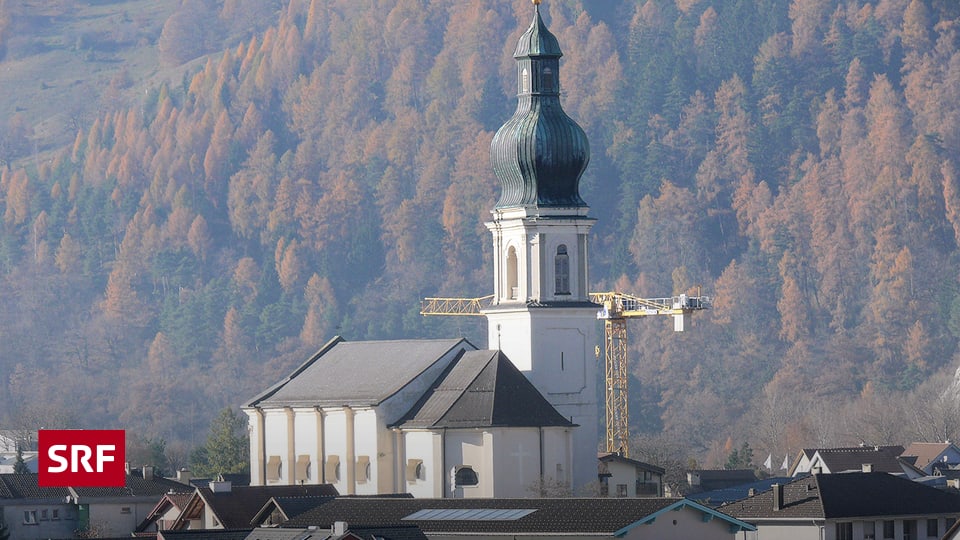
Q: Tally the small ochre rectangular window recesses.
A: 5